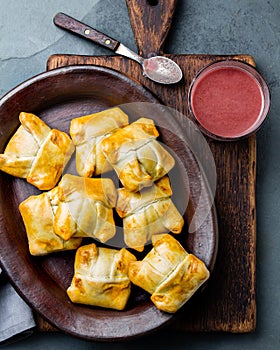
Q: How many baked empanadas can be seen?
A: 8